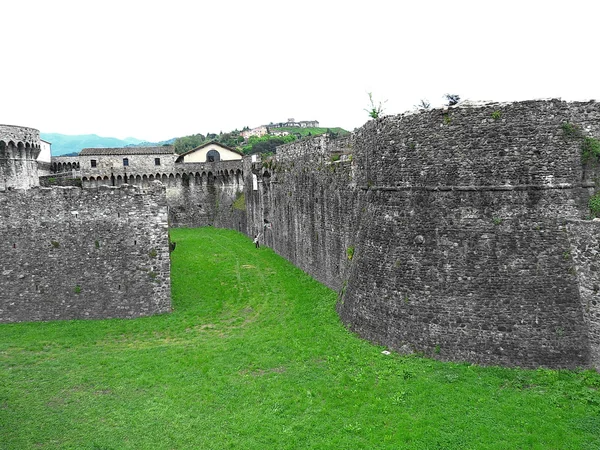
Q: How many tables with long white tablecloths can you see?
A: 0